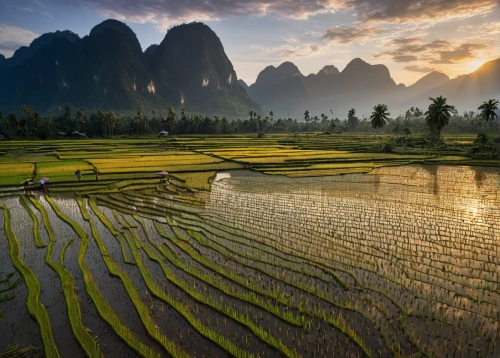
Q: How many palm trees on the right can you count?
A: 3